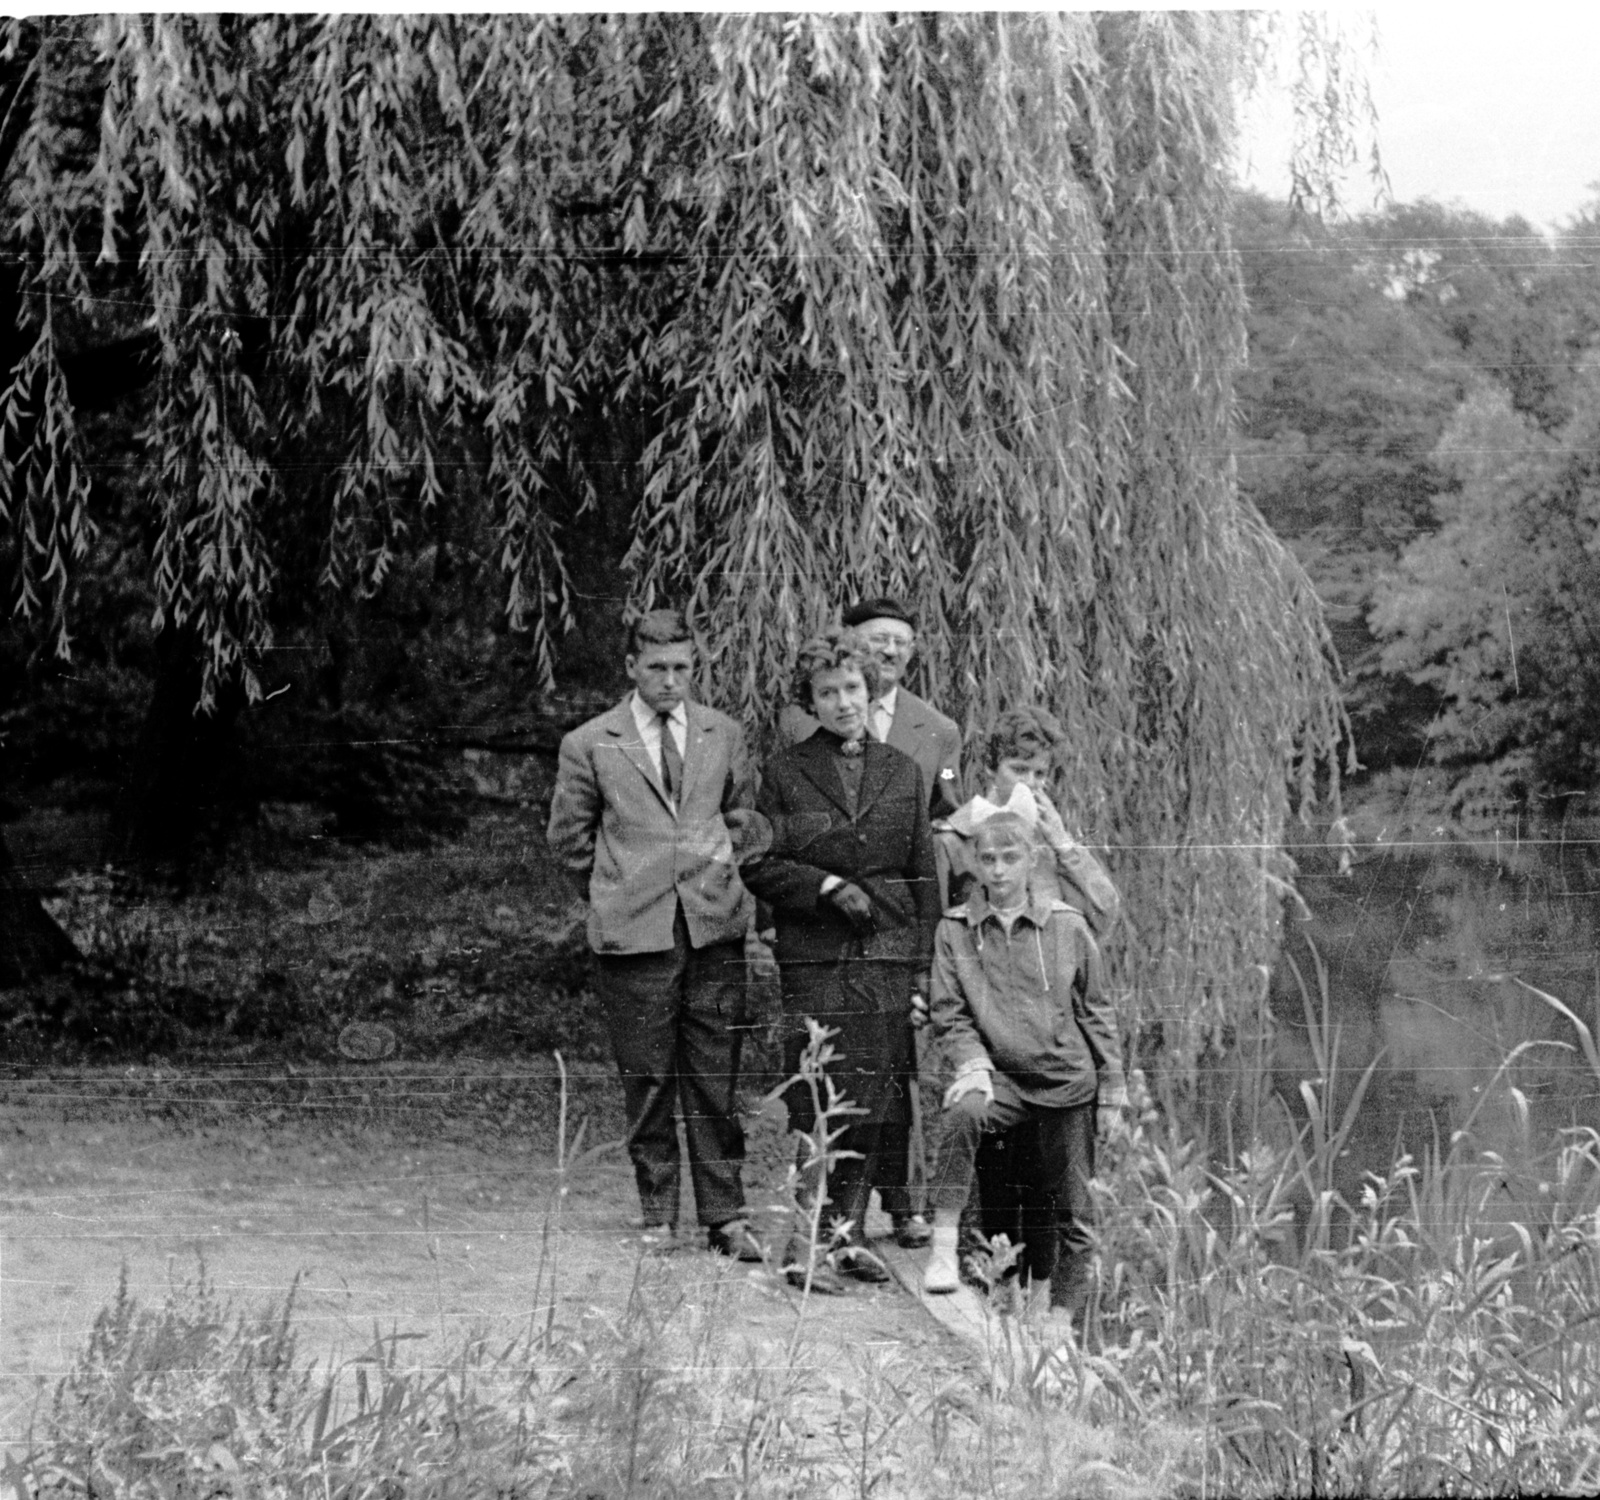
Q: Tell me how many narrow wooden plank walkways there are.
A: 1